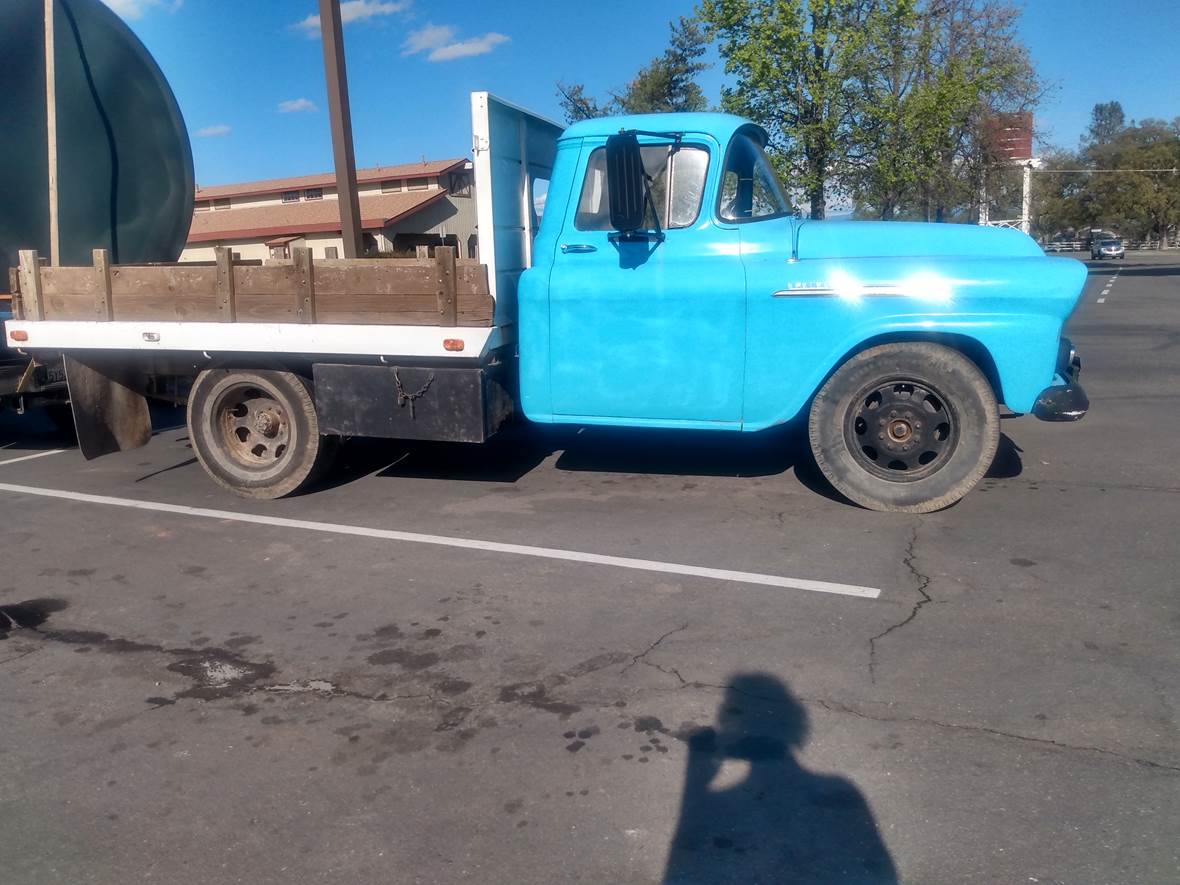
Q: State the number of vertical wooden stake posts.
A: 5